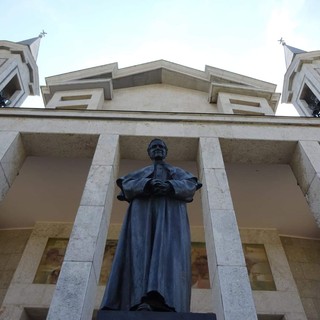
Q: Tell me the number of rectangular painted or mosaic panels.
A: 4